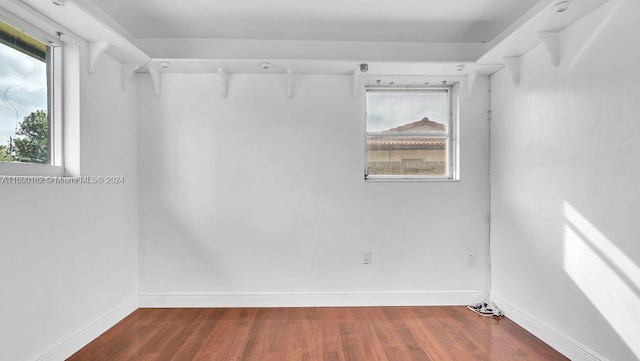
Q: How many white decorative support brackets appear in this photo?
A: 9